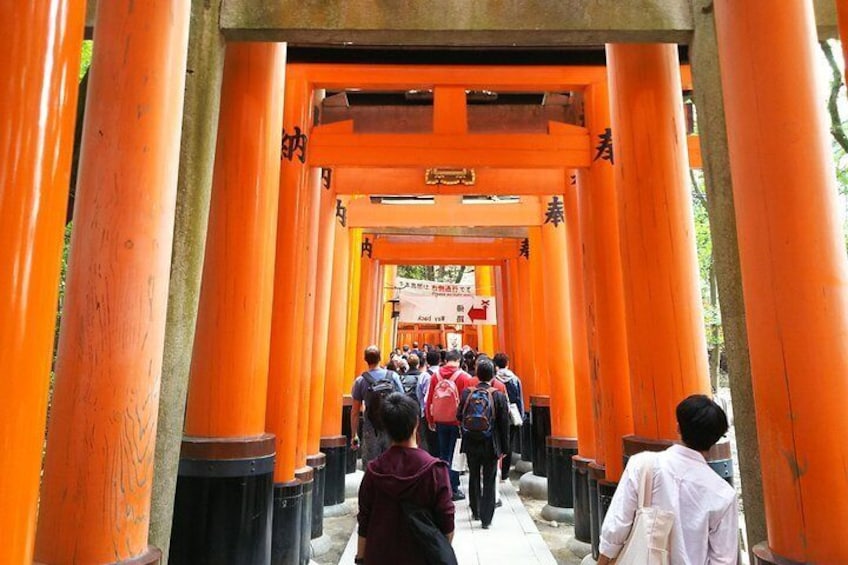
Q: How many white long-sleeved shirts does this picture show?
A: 1